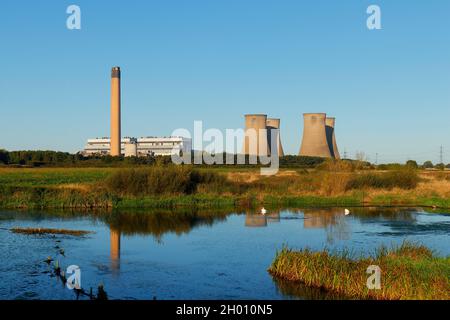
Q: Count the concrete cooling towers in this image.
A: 4